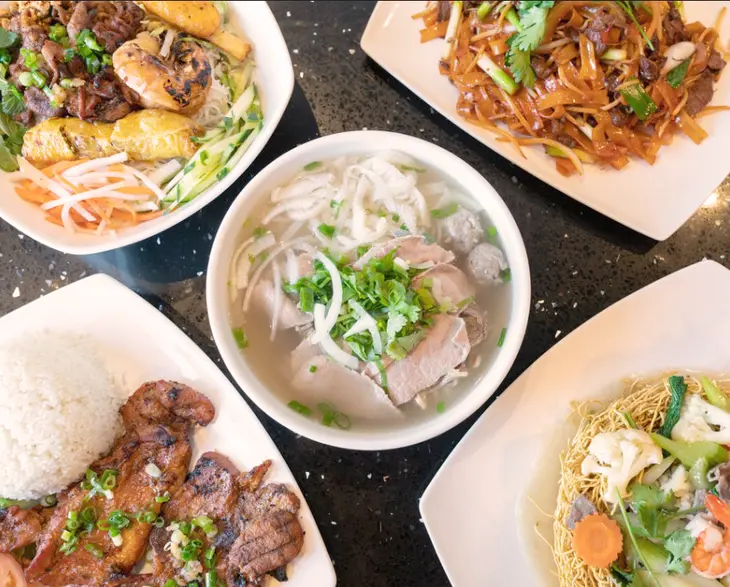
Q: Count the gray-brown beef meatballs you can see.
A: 2